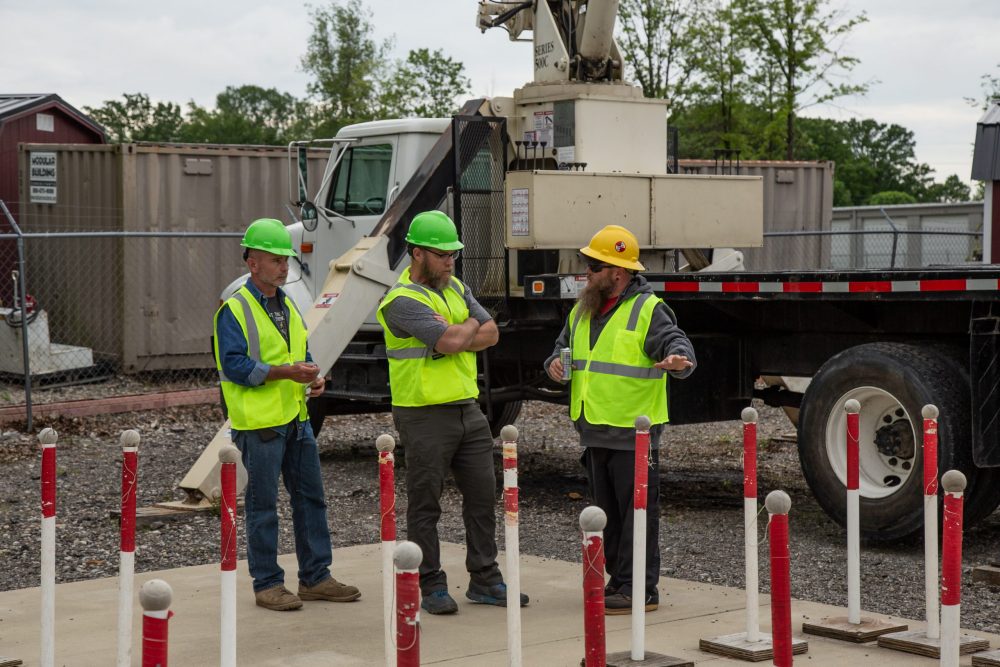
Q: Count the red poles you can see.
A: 14